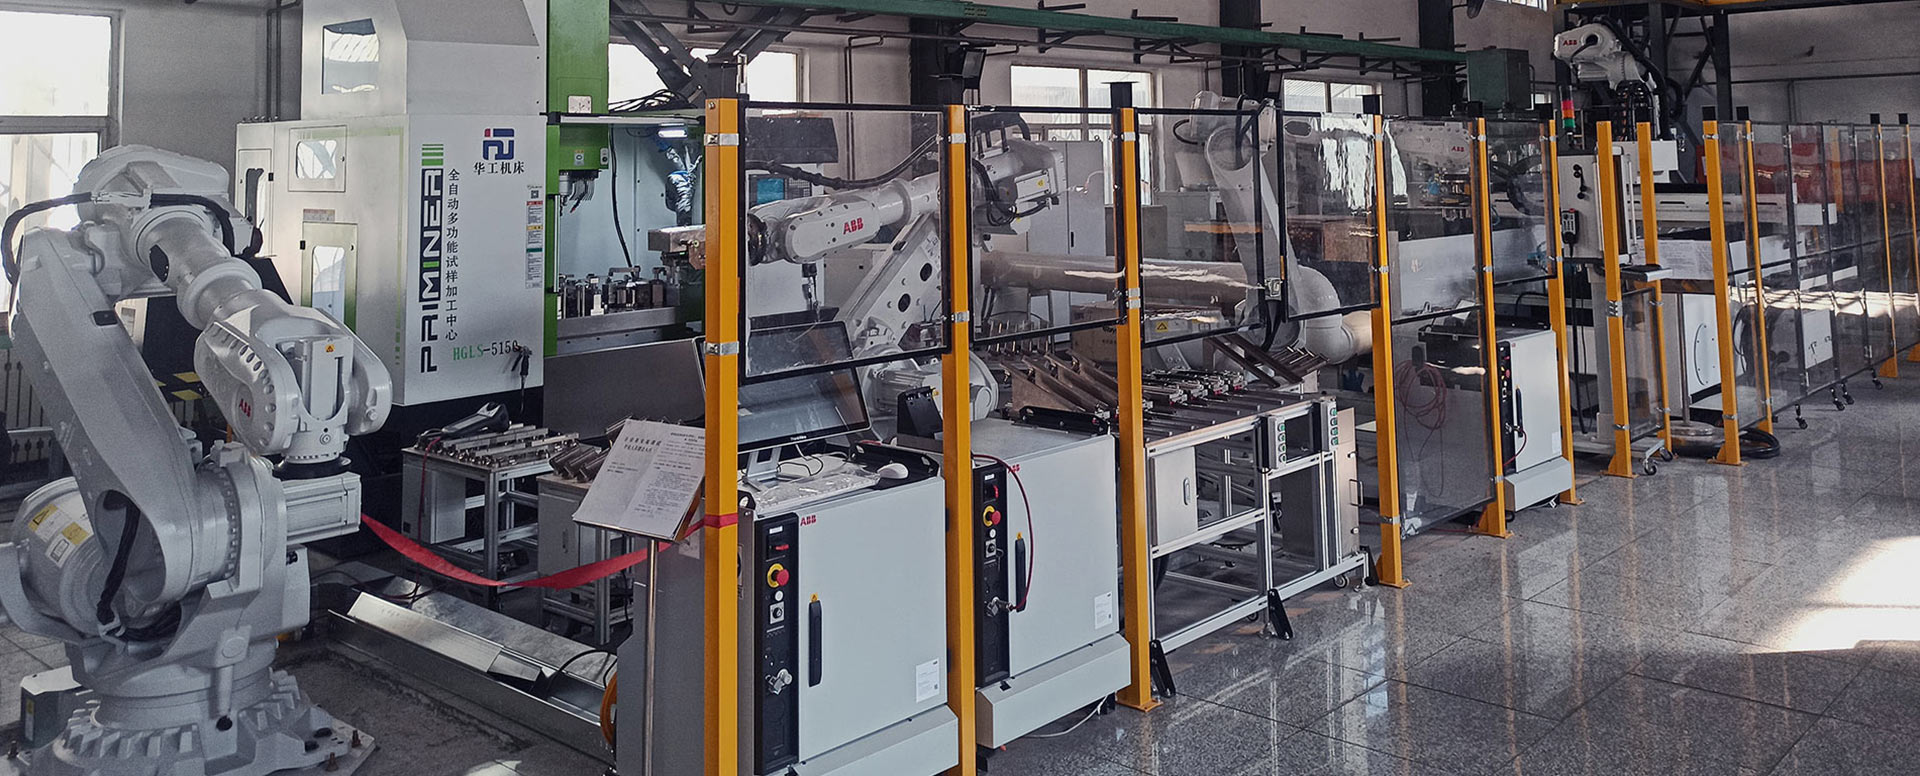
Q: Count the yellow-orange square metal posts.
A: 12